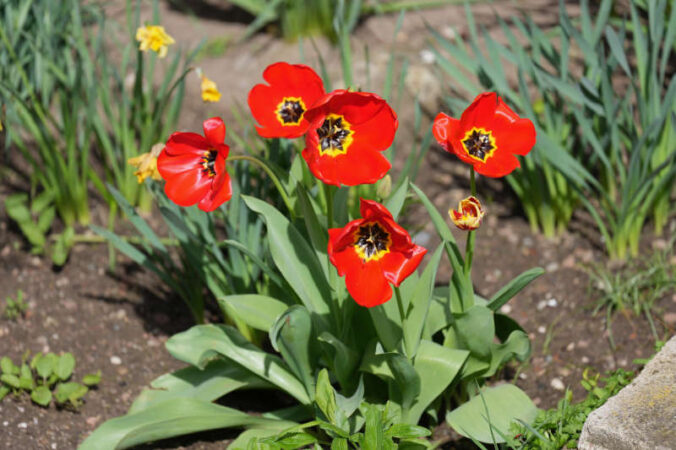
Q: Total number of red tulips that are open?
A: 5